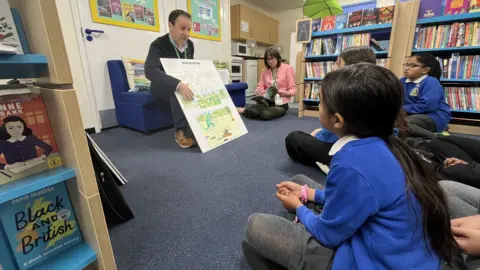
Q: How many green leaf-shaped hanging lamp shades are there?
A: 1